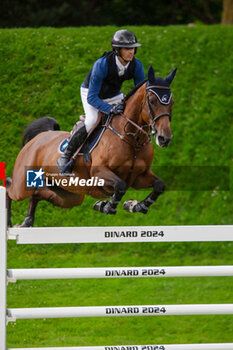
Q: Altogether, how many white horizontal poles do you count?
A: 4